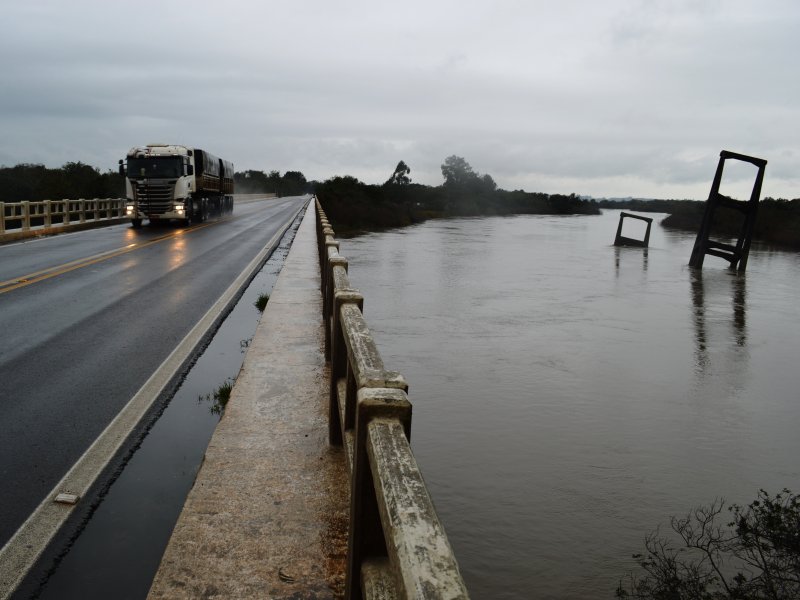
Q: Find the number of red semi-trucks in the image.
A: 0